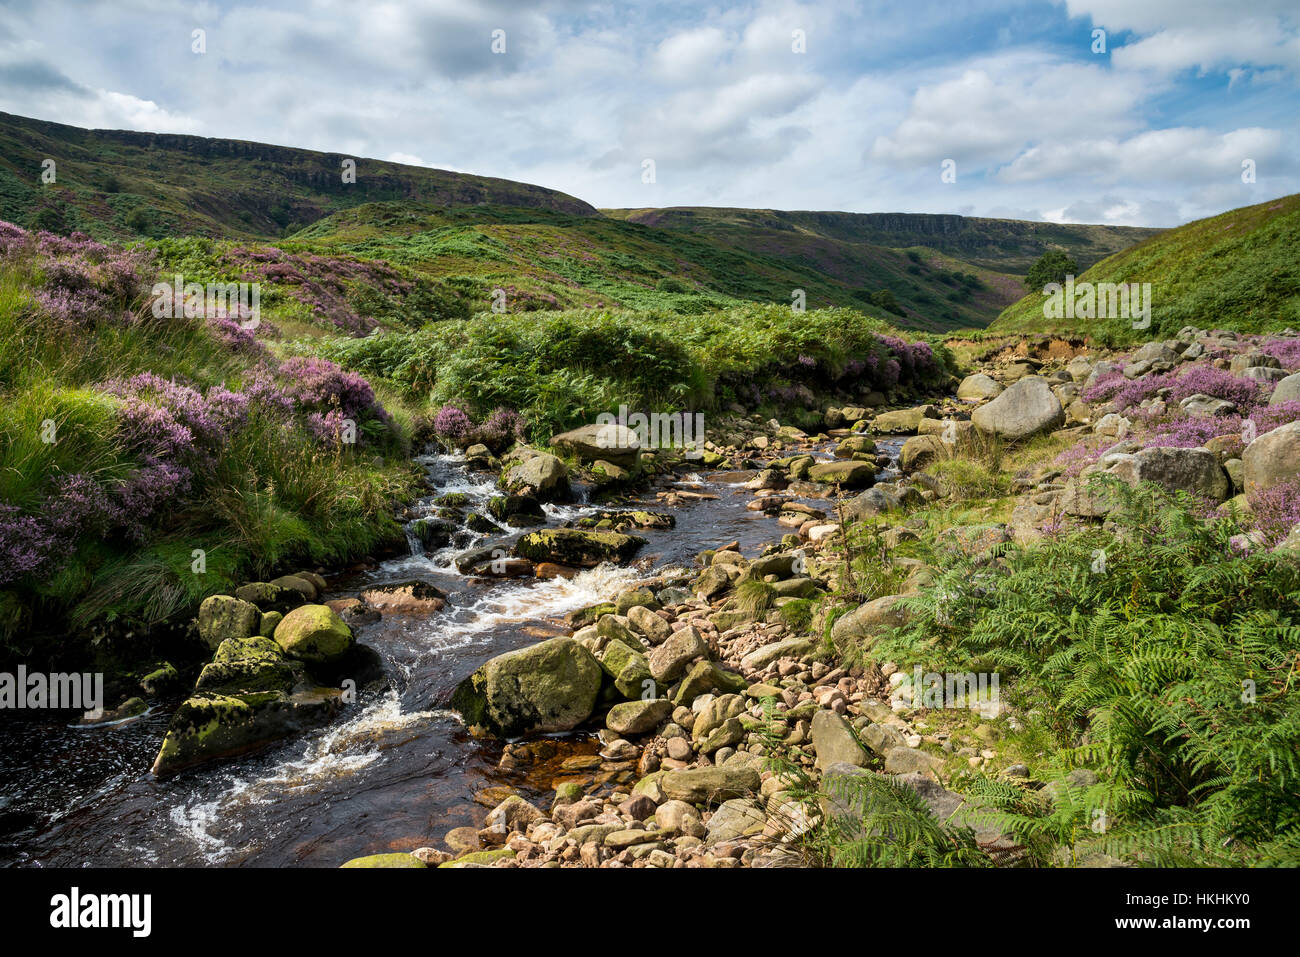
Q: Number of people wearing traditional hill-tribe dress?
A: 0